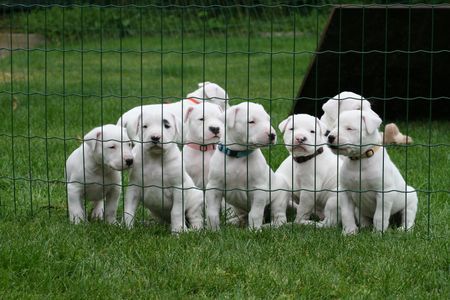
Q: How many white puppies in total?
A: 8